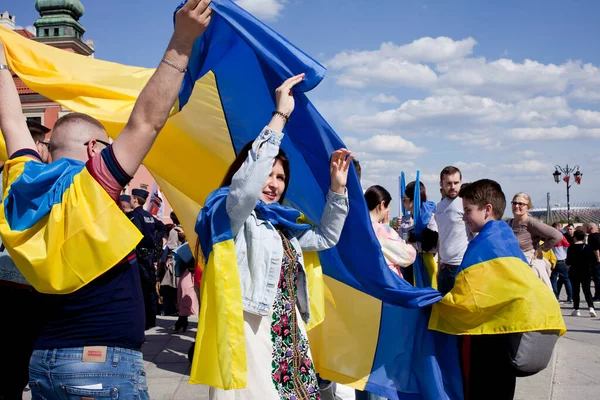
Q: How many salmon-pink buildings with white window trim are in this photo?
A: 1